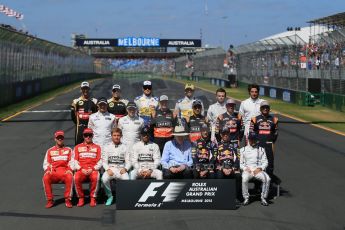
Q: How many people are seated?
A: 8